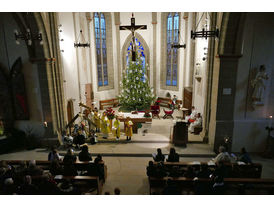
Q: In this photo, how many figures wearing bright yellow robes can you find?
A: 4